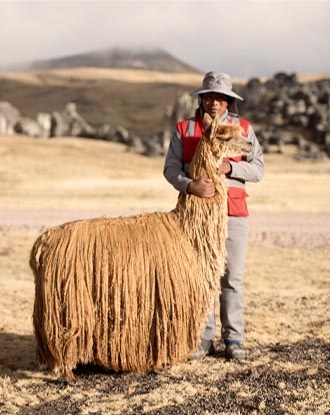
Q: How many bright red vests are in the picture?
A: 1